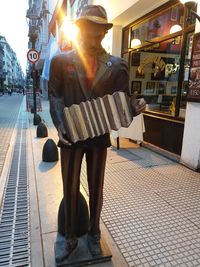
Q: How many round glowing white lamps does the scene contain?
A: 2